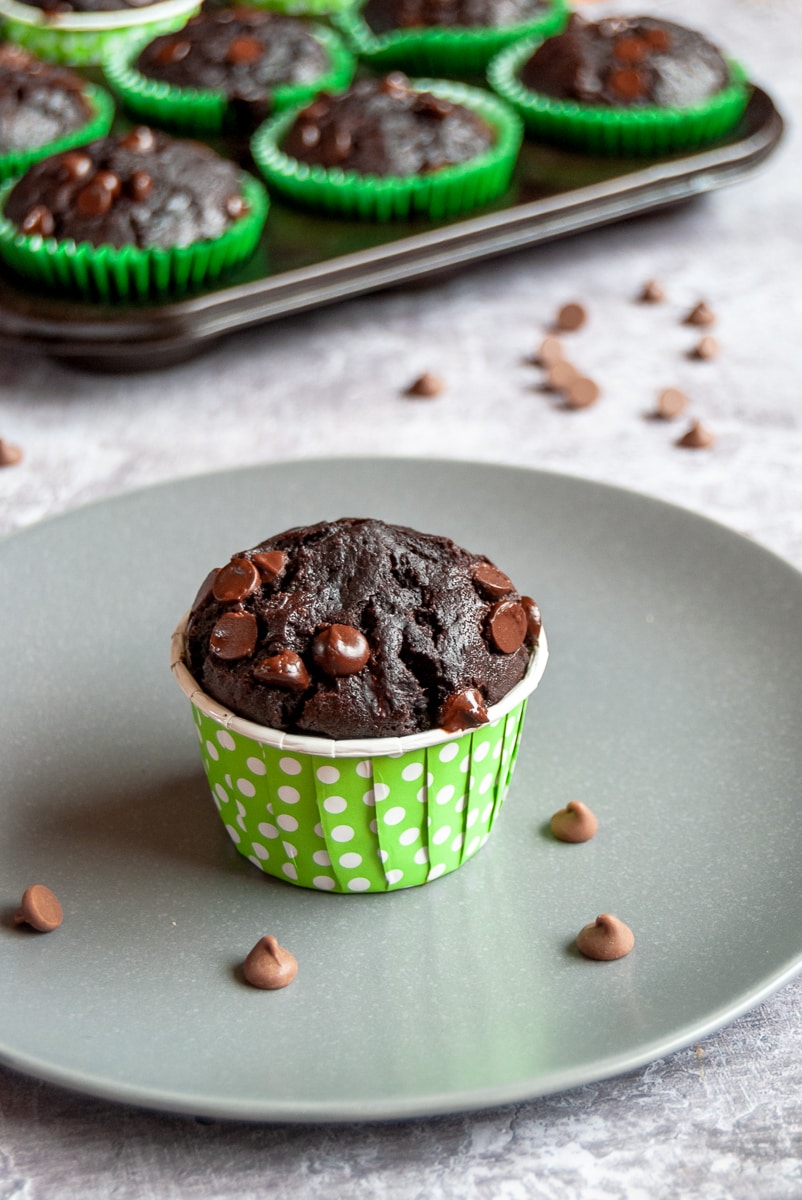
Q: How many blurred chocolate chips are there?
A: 11